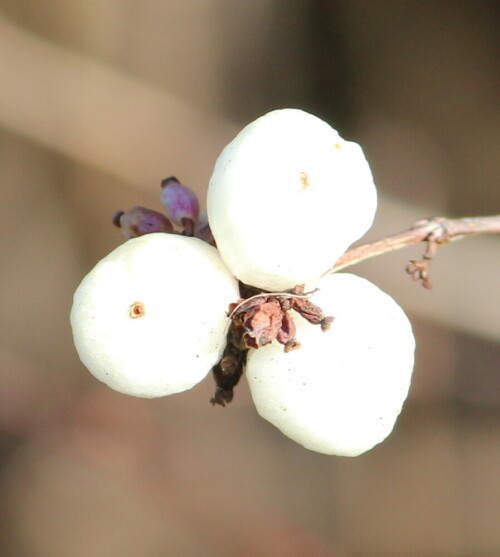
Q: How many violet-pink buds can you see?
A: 2